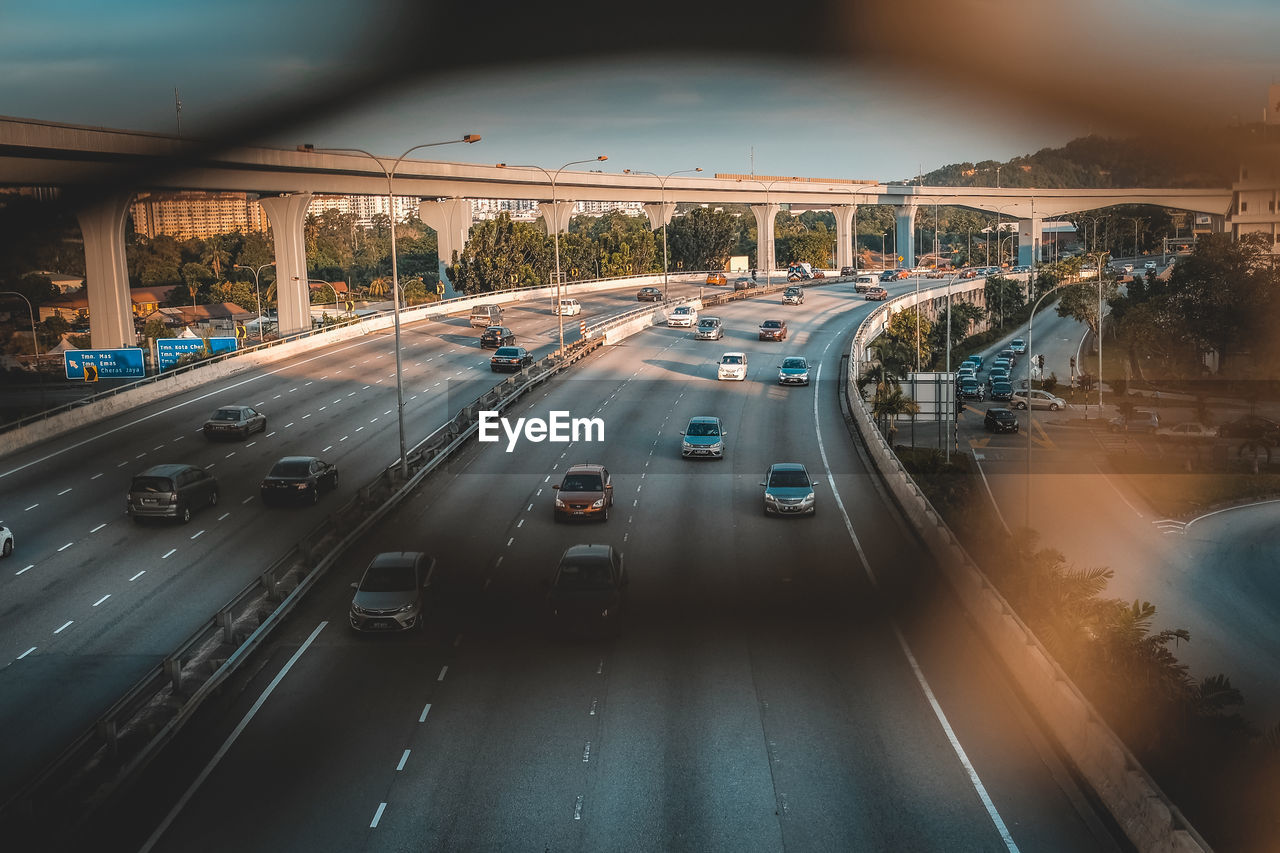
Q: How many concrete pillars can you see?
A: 9